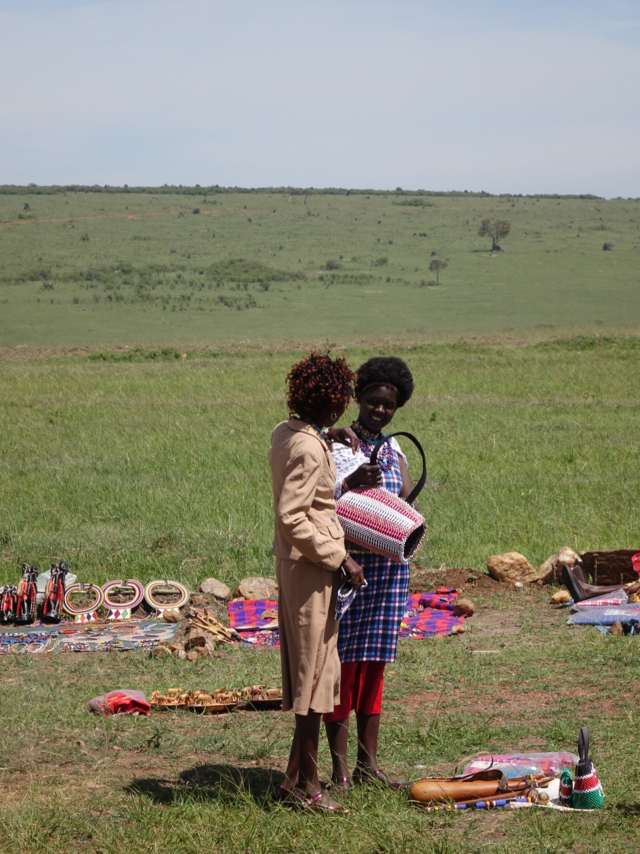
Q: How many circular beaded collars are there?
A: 3